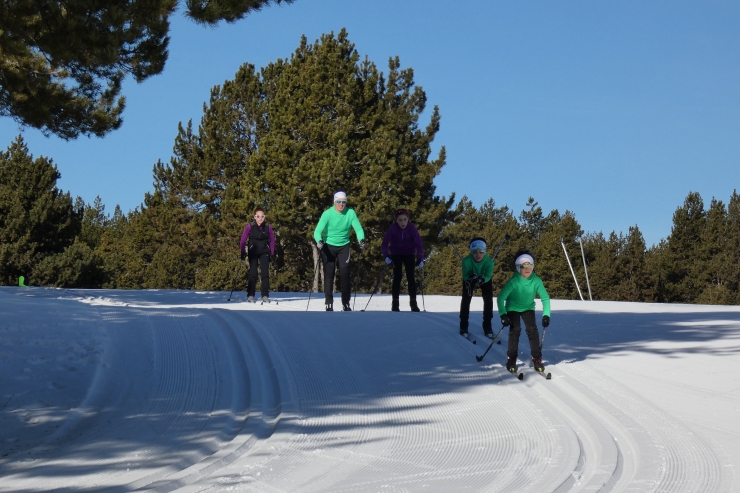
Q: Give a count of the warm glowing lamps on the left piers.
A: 0